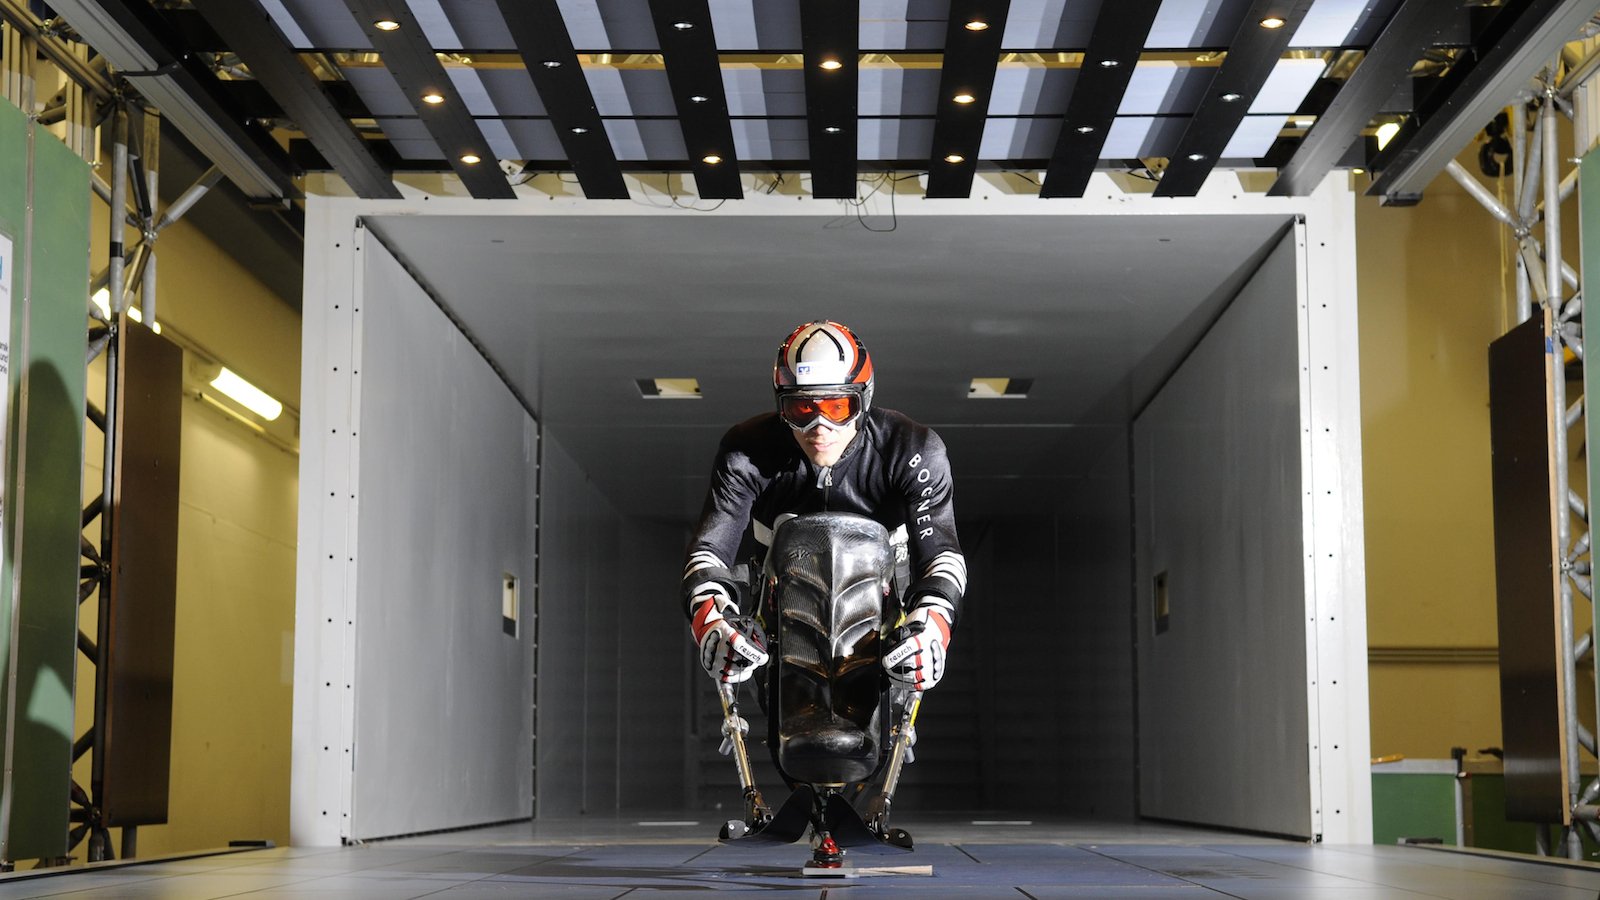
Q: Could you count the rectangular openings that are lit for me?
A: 4